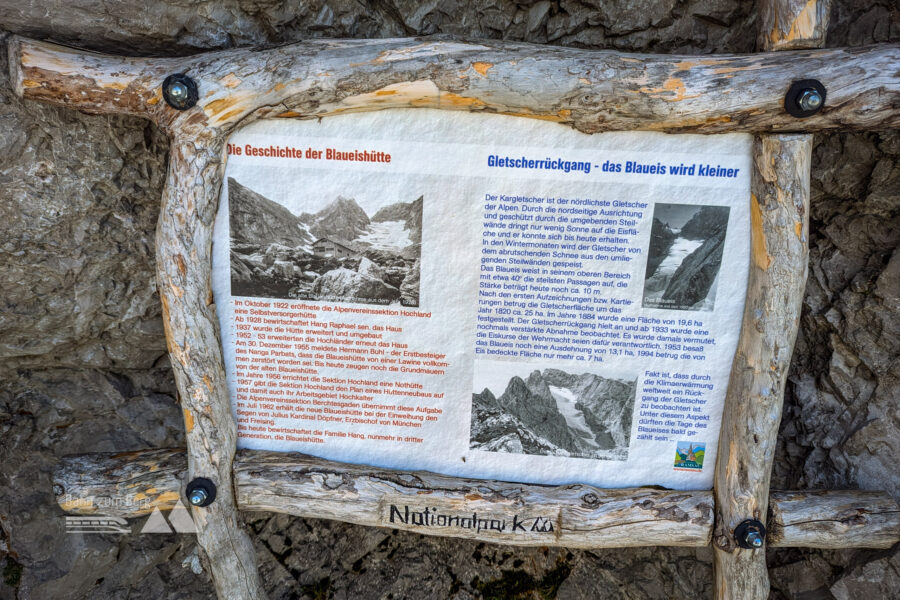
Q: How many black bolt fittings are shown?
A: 4